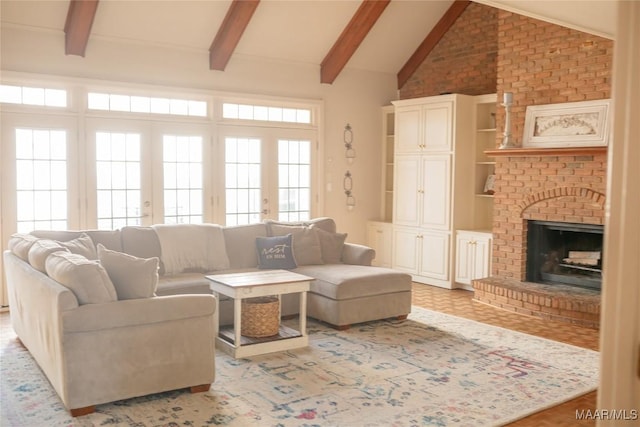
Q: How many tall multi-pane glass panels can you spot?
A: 5